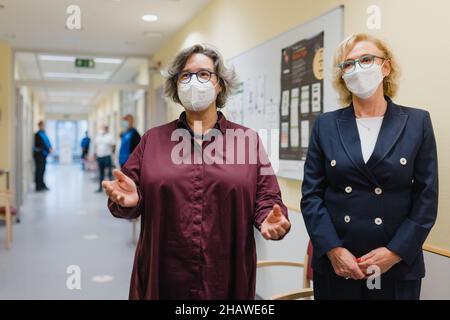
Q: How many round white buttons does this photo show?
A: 6